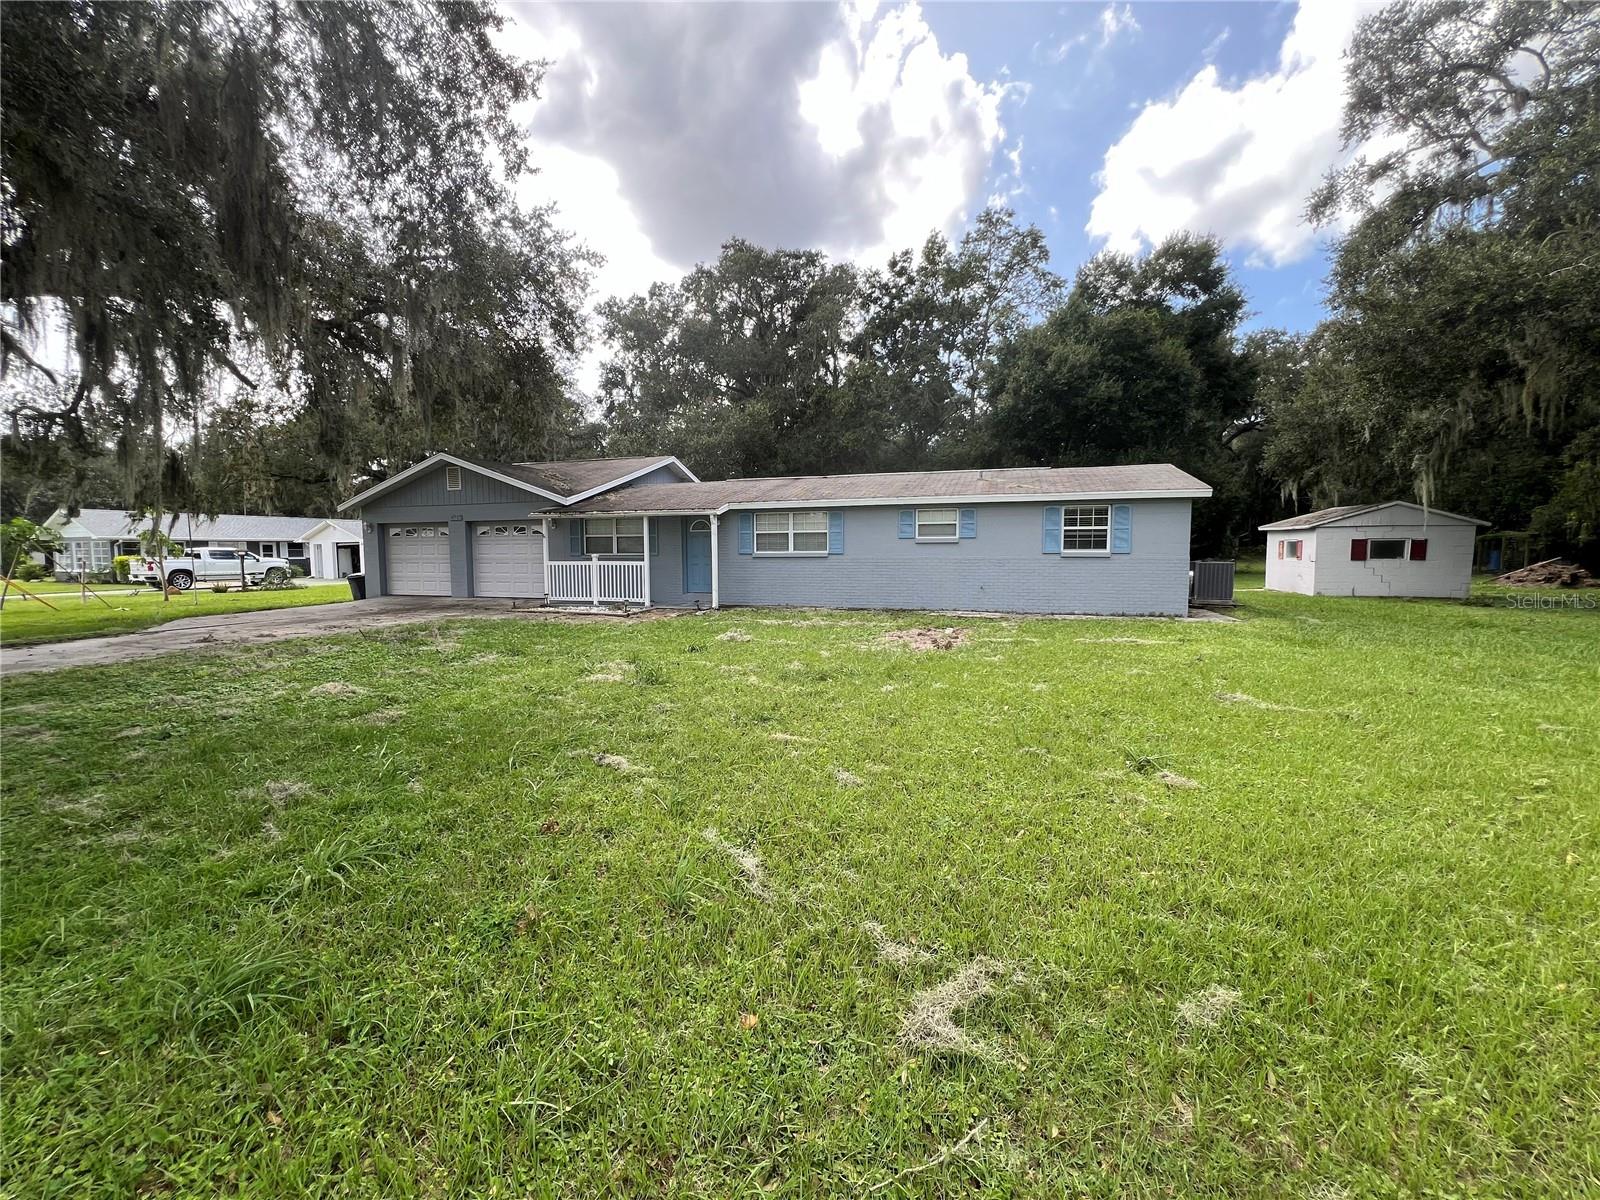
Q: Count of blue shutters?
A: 8